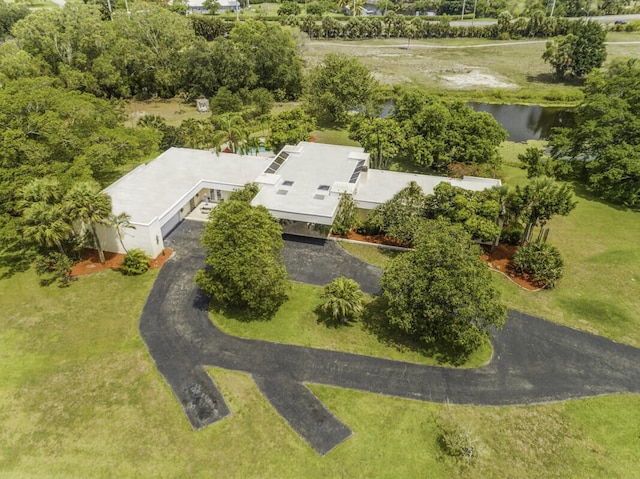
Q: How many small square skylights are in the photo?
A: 4